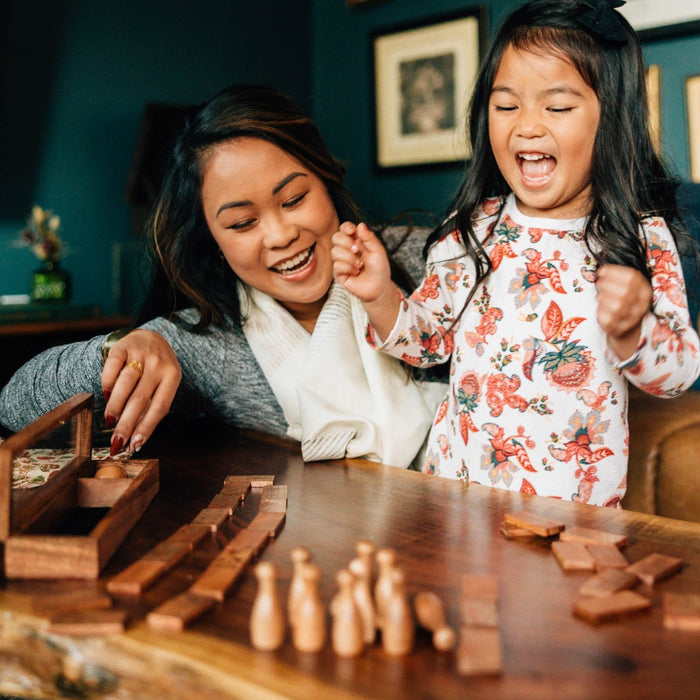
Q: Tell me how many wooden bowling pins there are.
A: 9